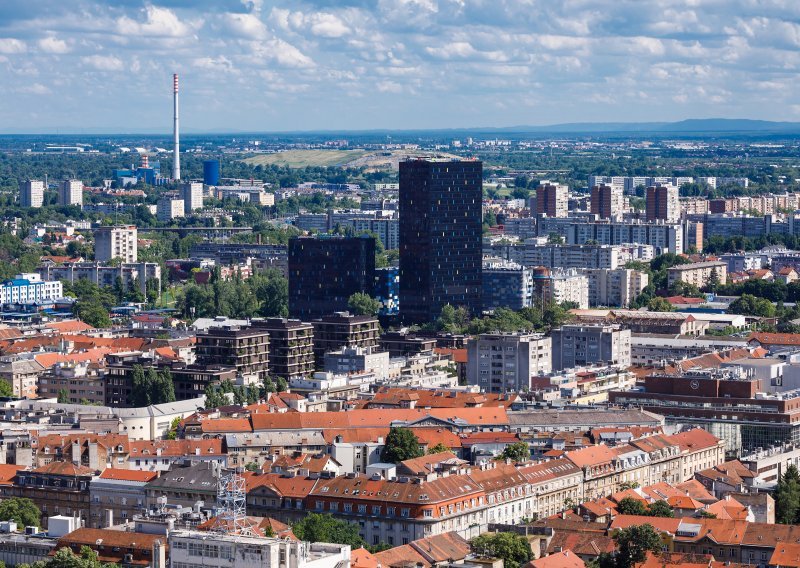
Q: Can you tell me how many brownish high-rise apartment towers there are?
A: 3